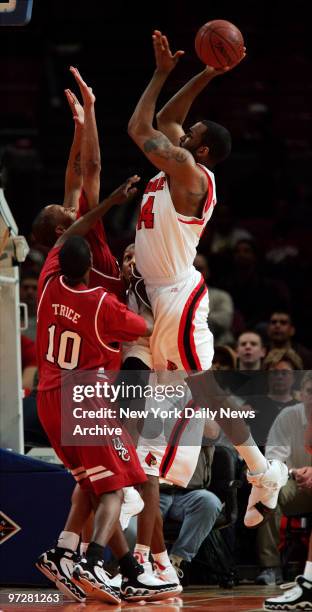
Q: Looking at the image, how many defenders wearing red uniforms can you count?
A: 2